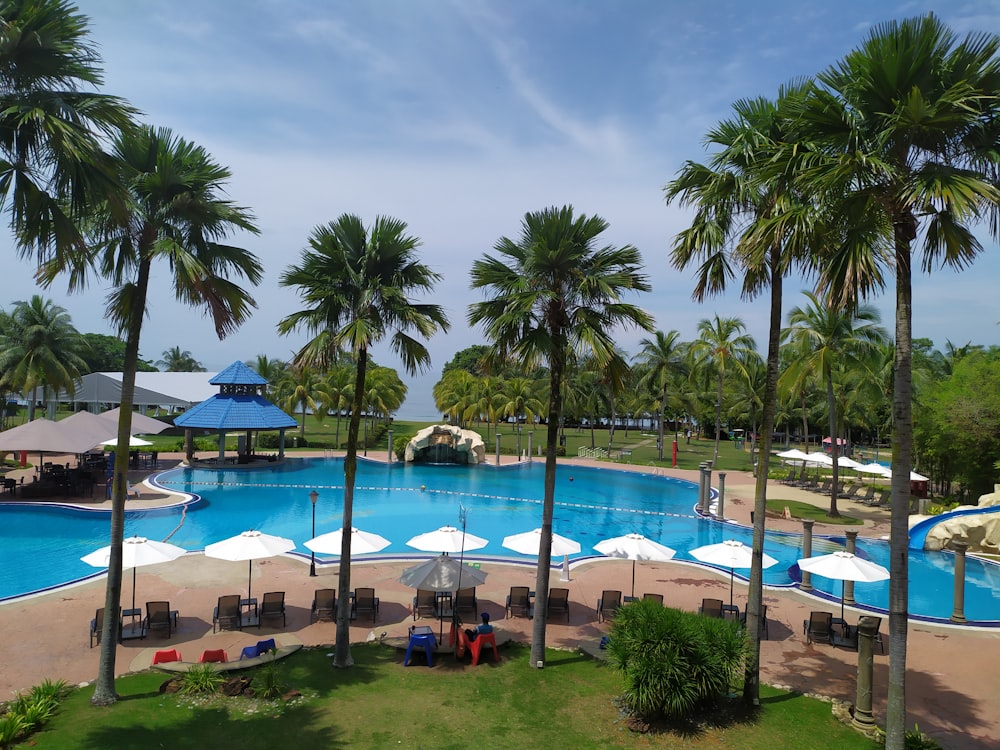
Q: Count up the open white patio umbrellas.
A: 14